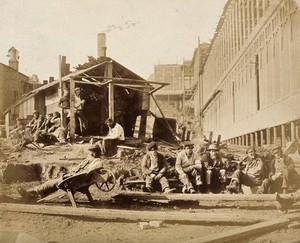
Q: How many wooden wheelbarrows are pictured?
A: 1